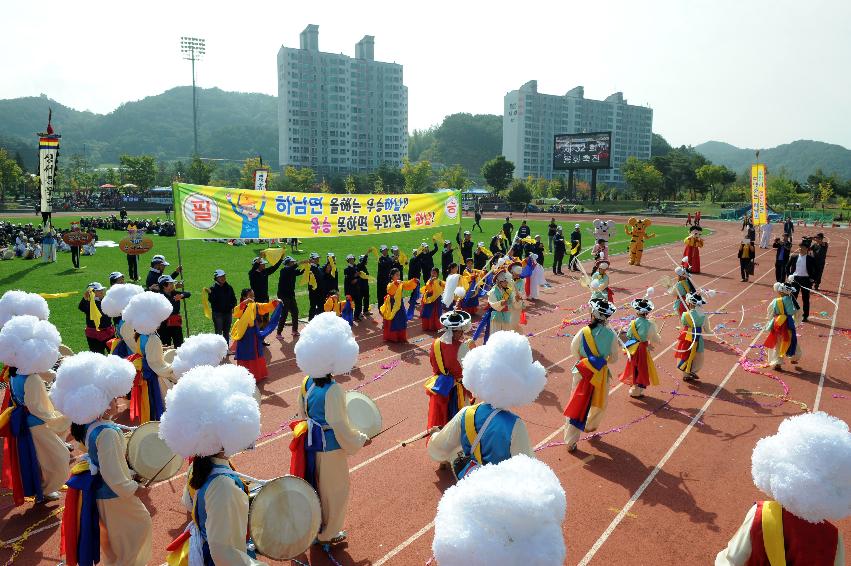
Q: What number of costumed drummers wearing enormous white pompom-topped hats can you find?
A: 11